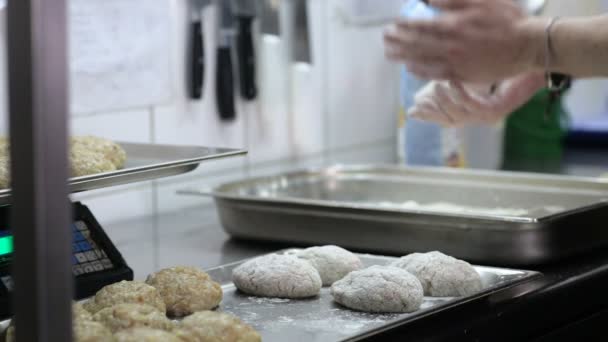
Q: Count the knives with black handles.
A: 3